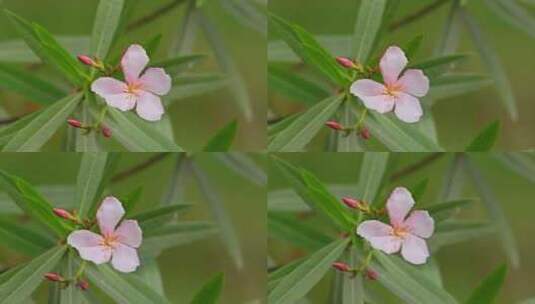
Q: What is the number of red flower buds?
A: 12